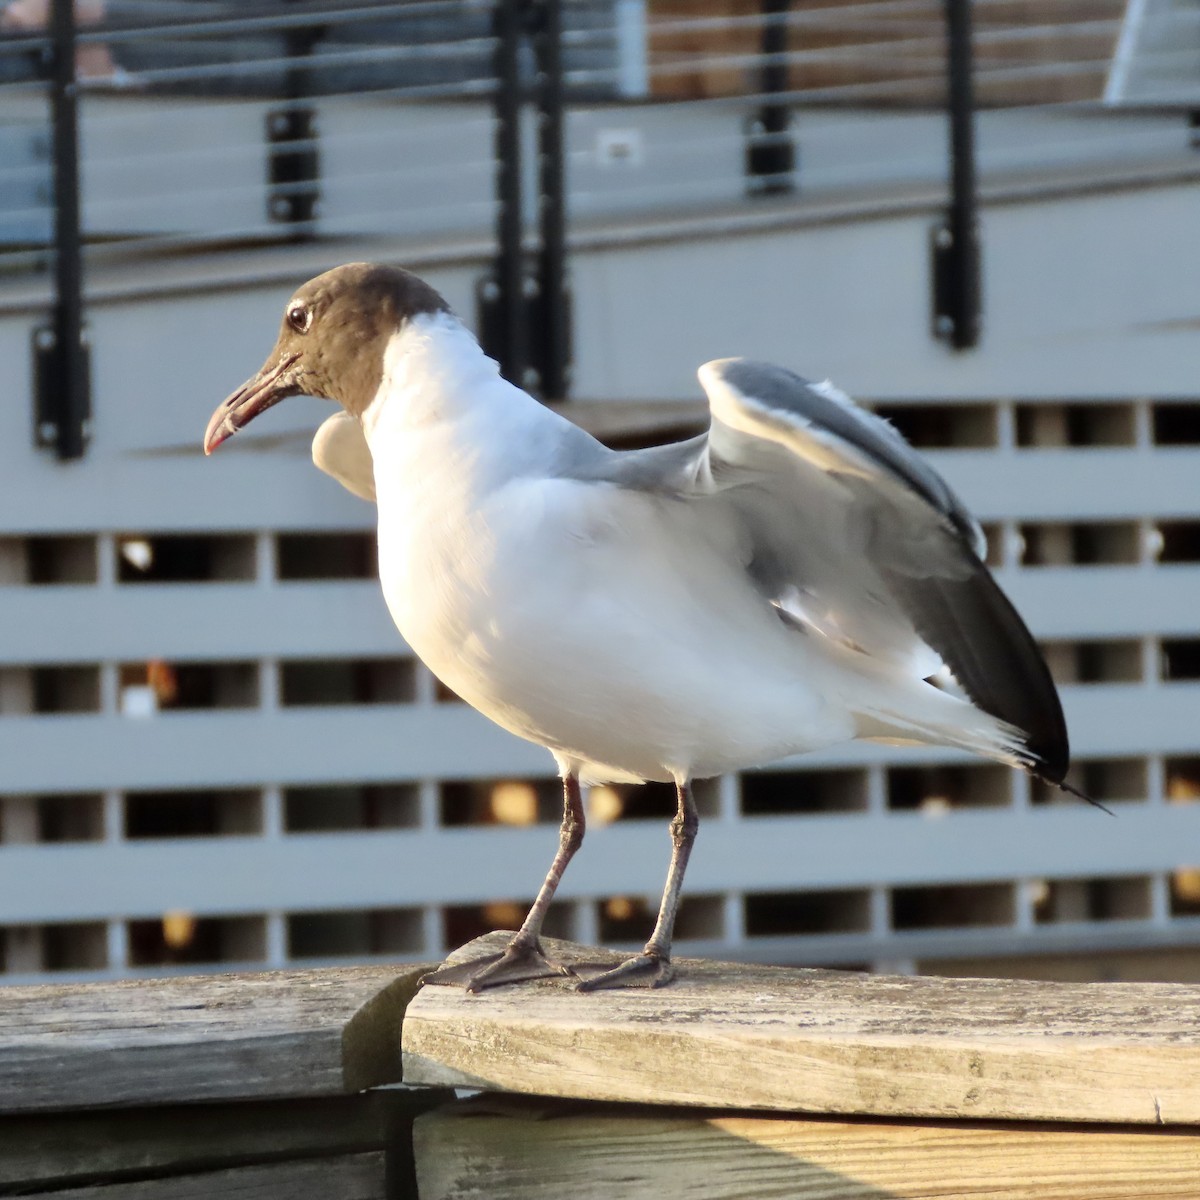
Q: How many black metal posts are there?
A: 6